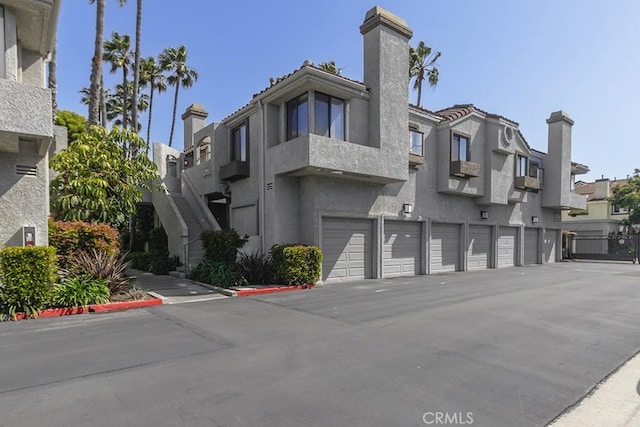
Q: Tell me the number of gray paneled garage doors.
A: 7